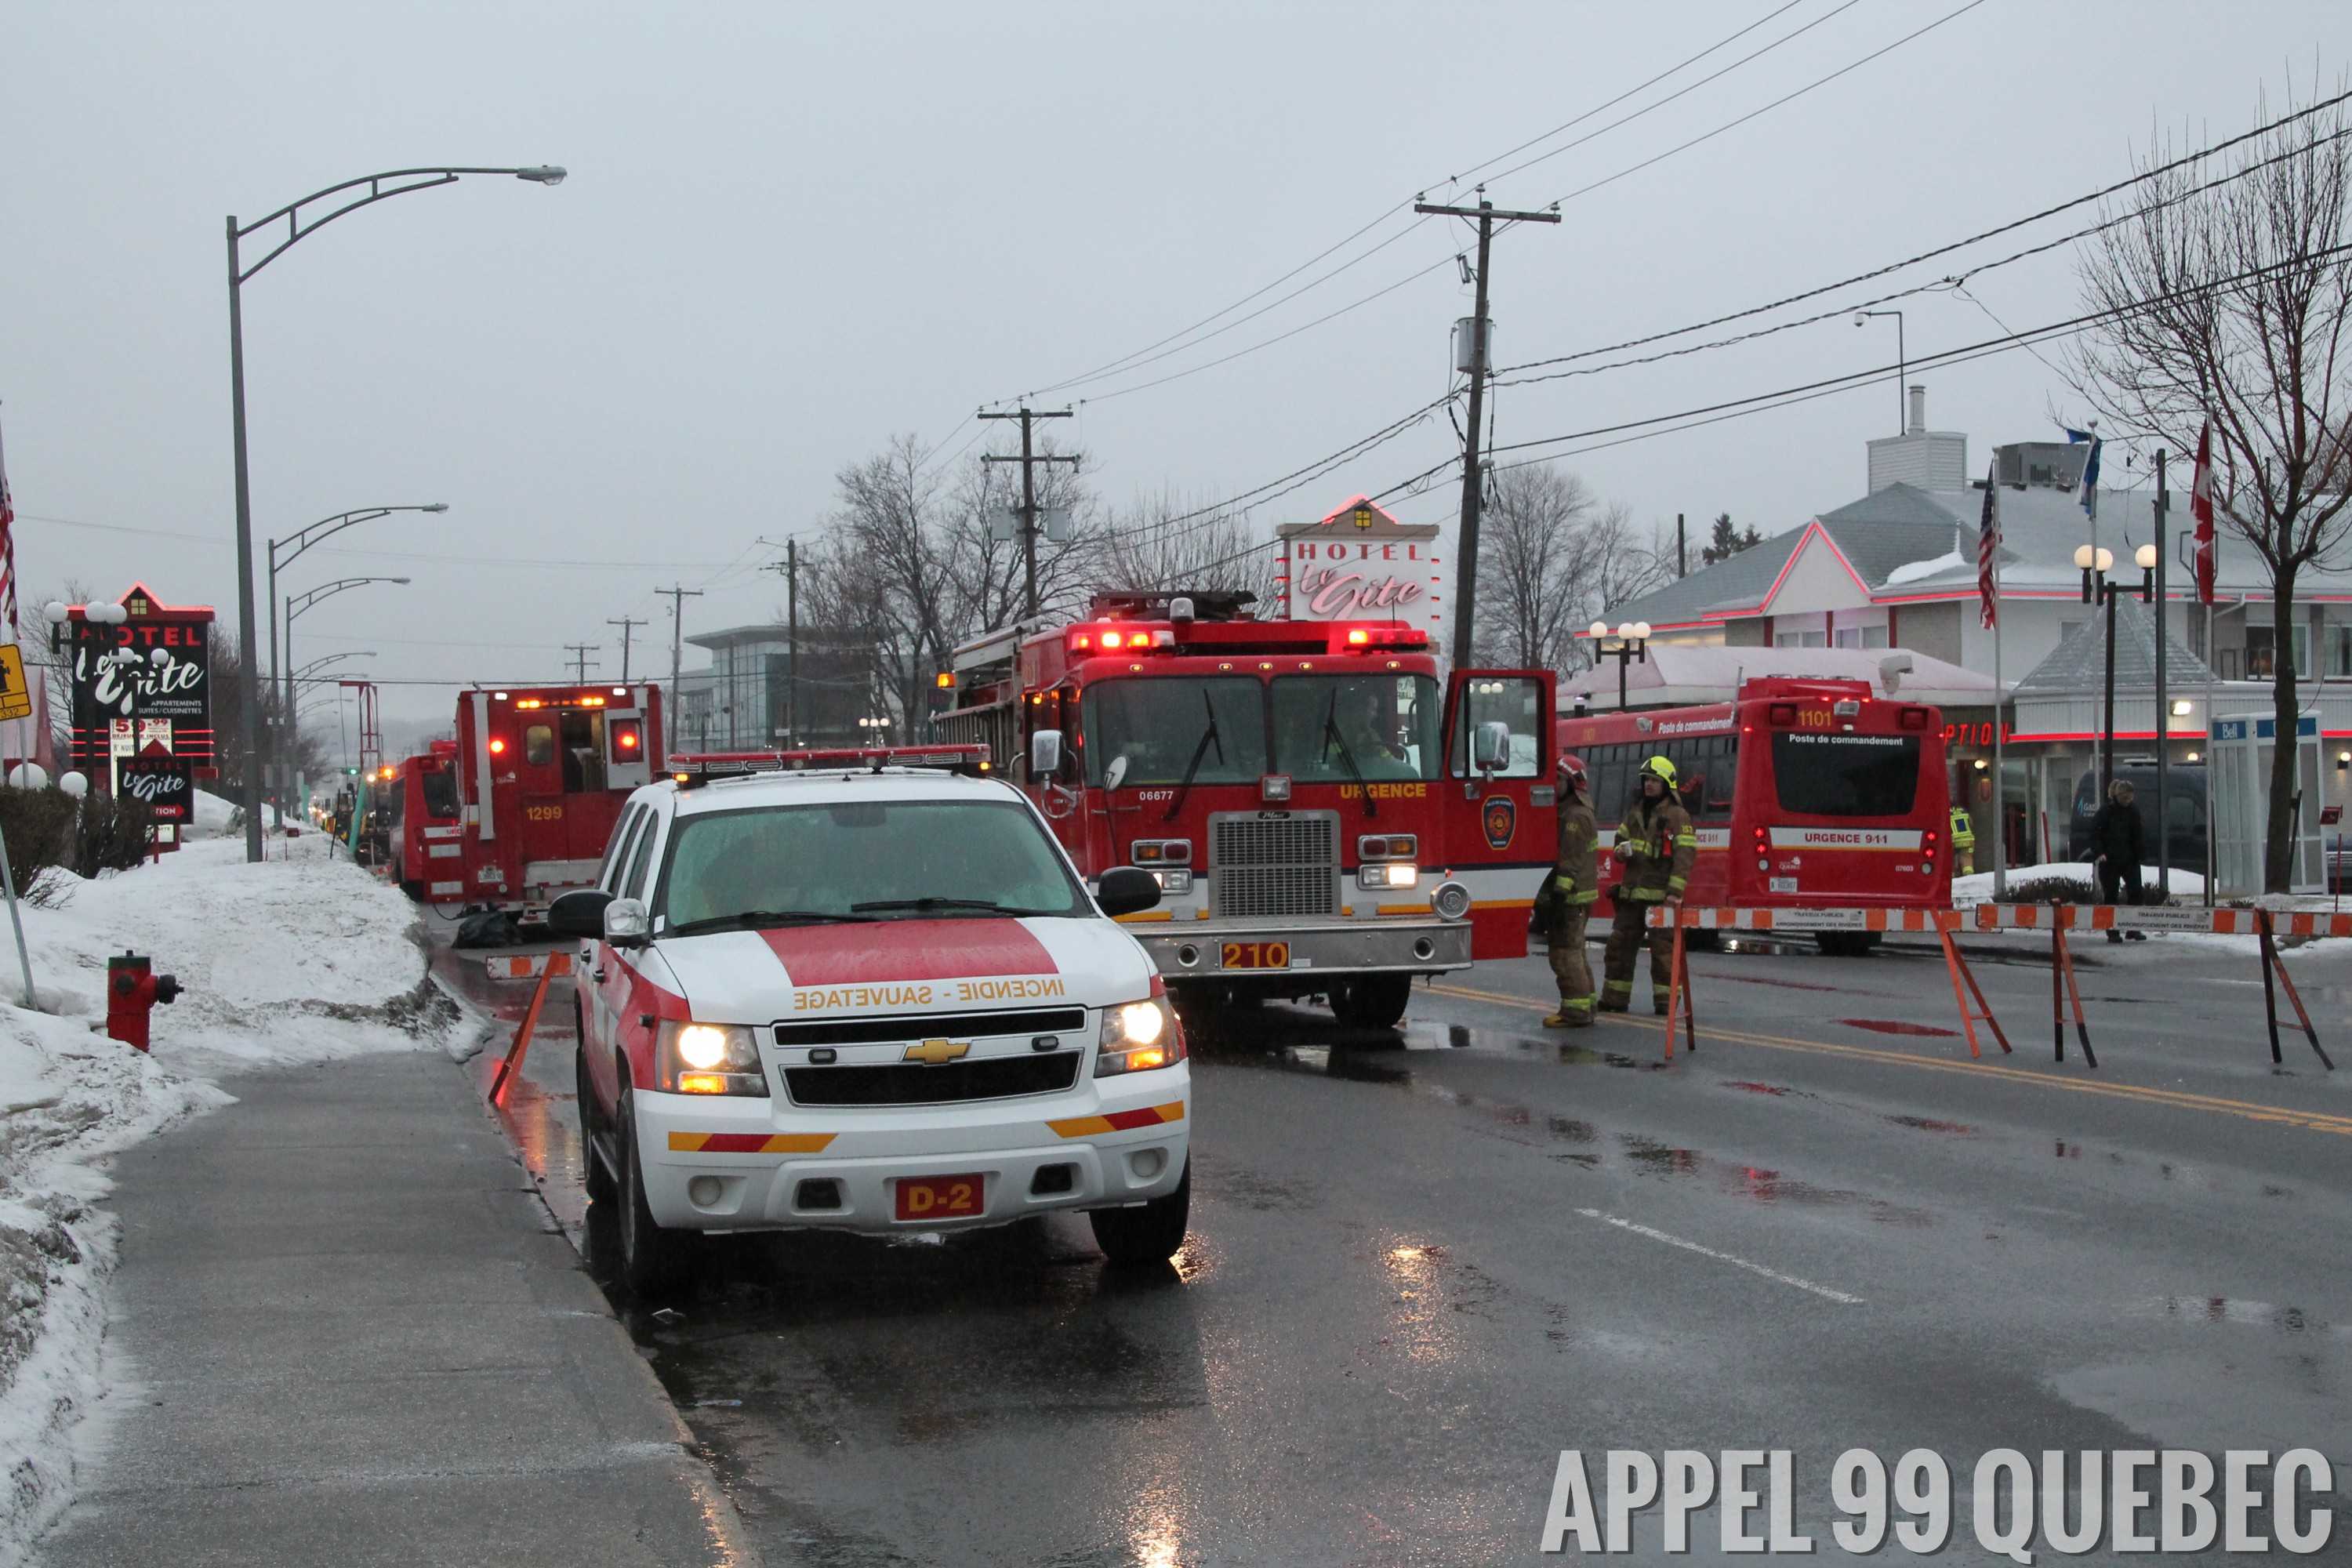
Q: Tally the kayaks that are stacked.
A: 0